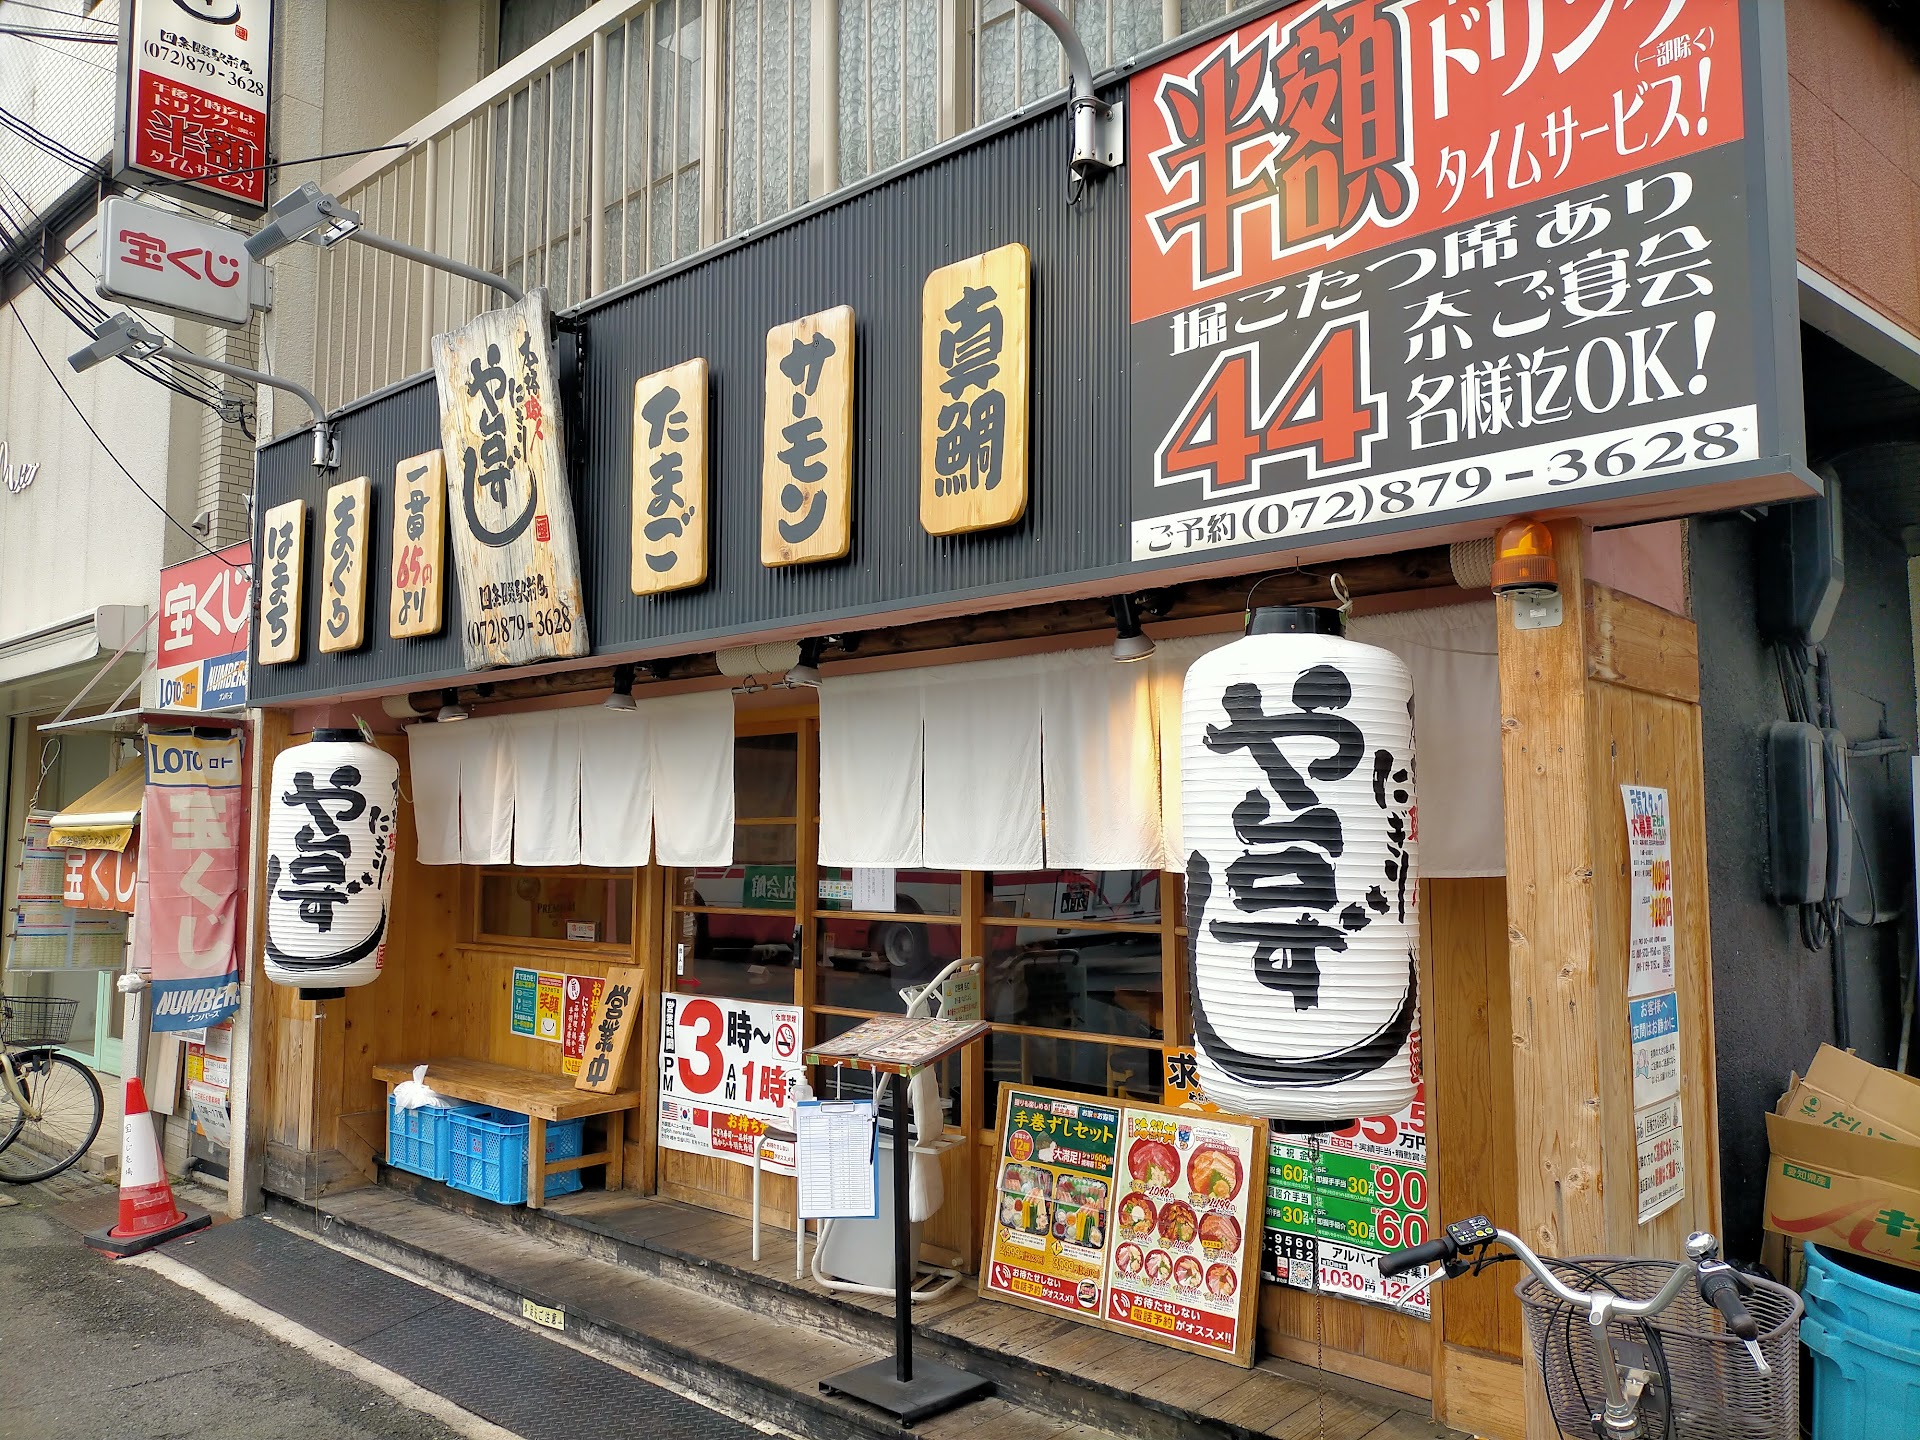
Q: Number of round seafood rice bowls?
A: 9